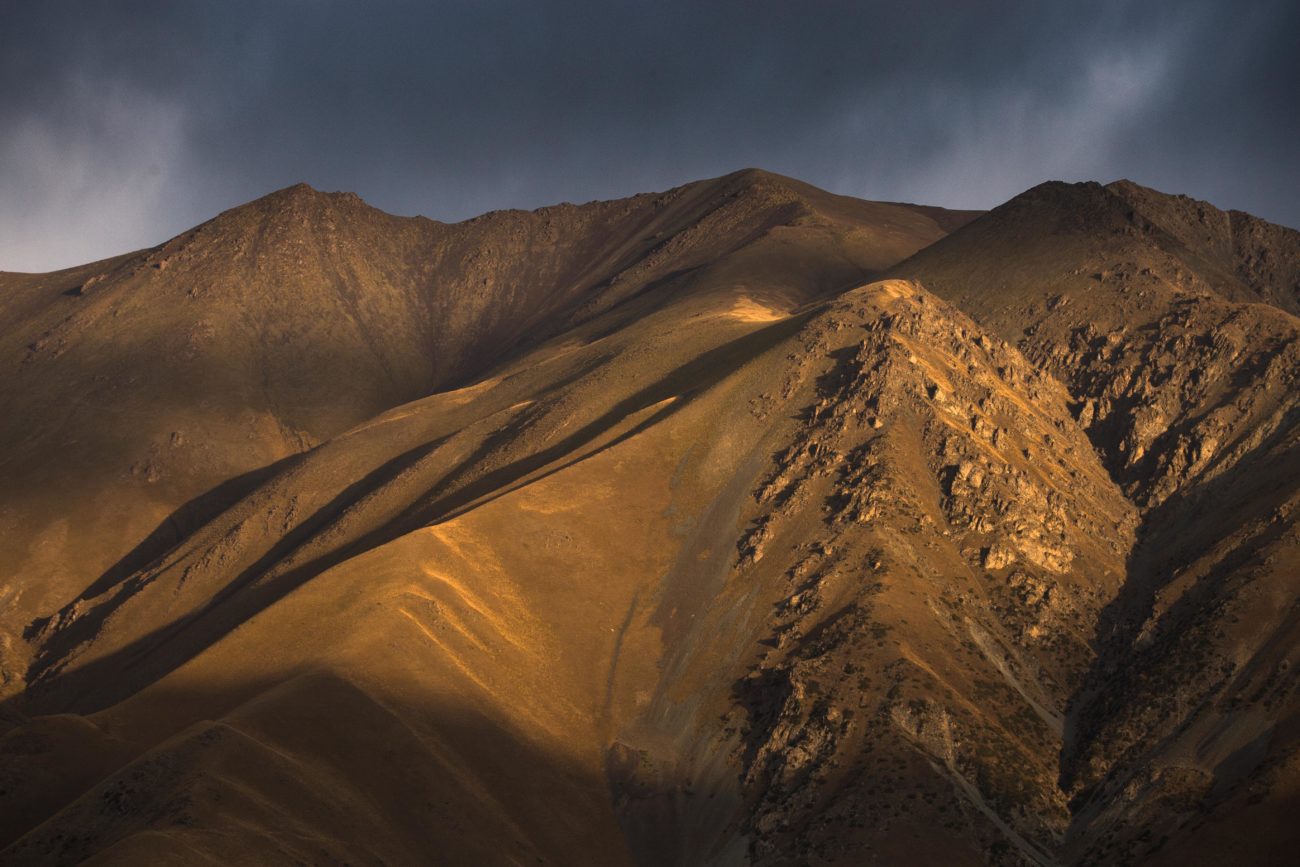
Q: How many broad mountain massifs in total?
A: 3